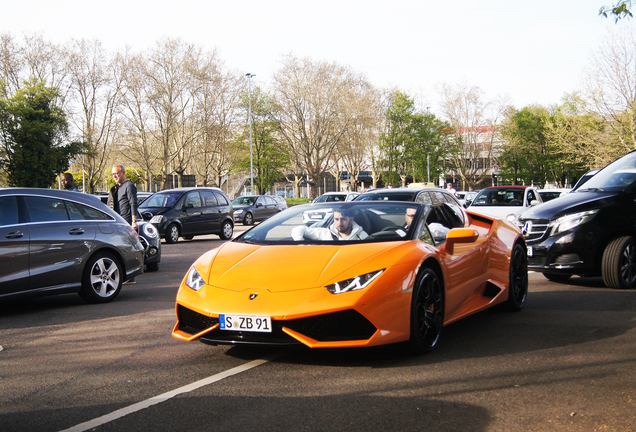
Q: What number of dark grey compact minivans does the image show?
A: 1